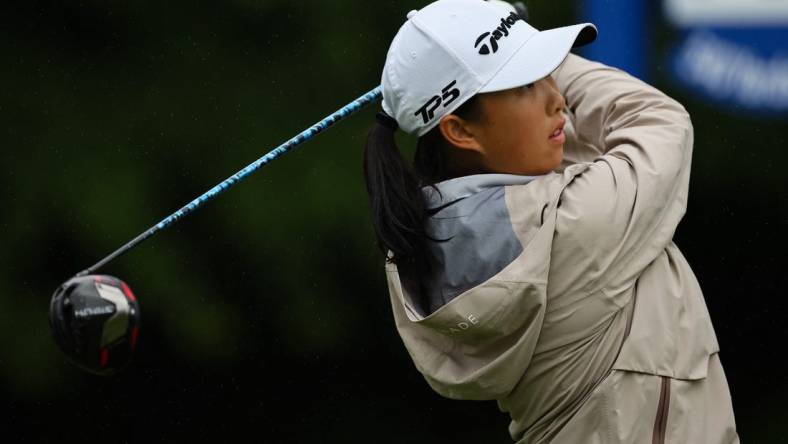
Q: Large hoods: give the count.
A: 1